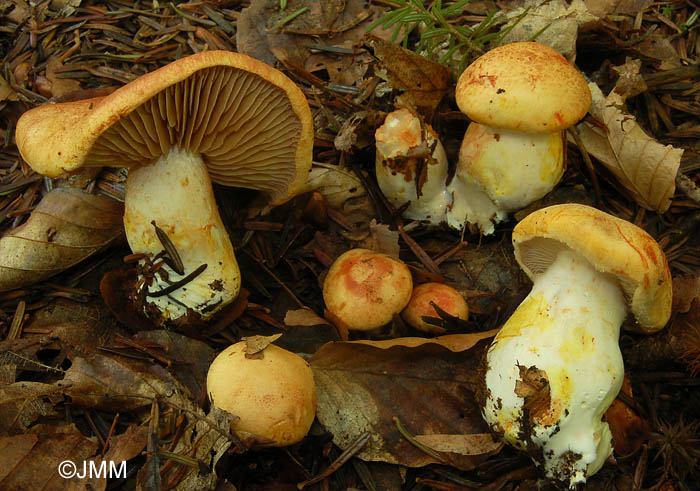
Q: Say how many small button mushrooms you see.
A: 3